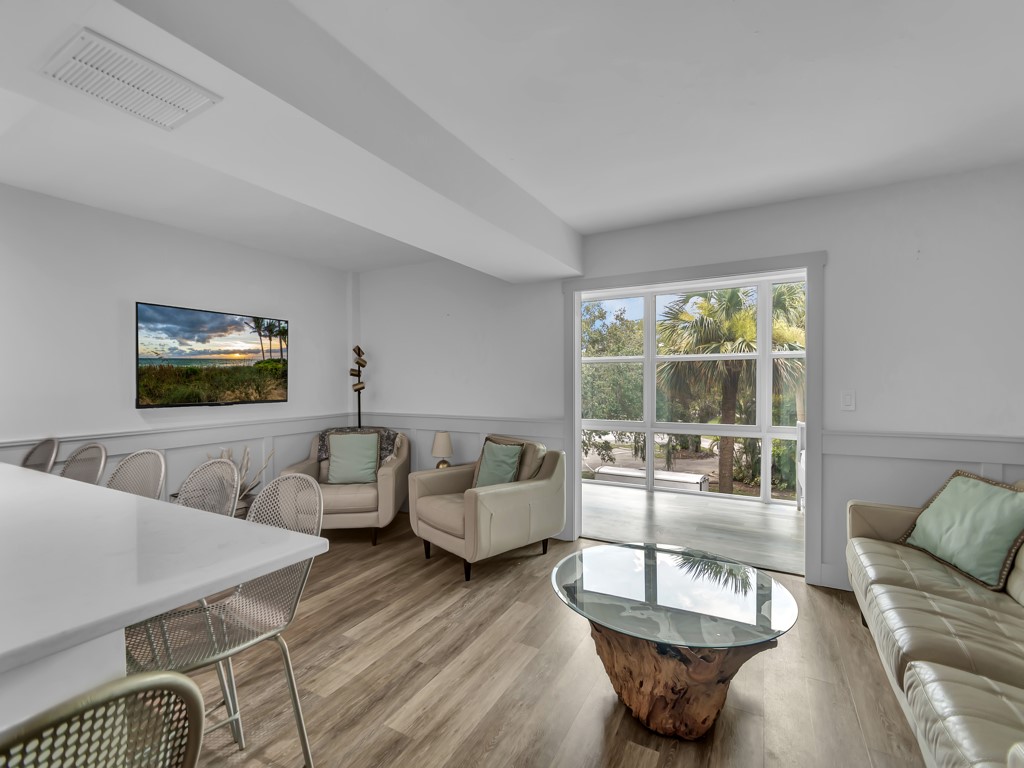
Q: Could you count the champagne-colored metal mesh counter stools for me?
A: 6